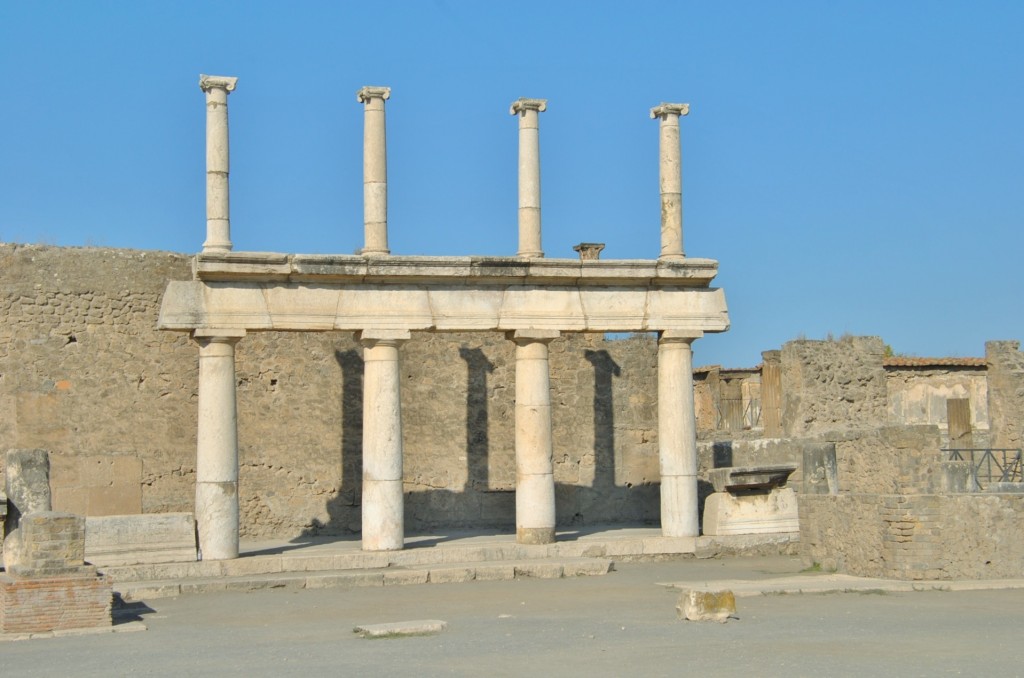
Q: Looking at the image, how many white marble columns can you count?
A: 8